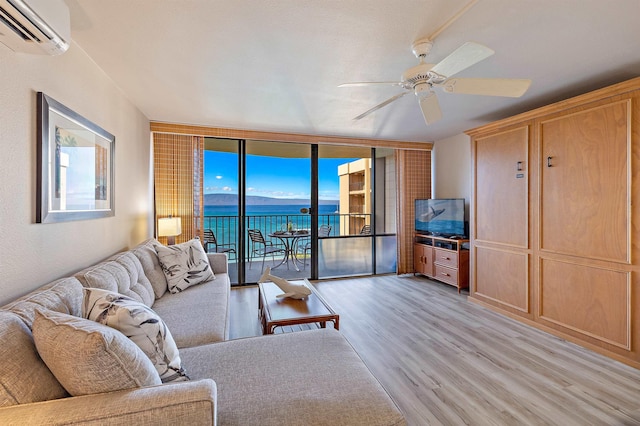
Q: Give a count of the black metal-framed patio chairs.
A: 4